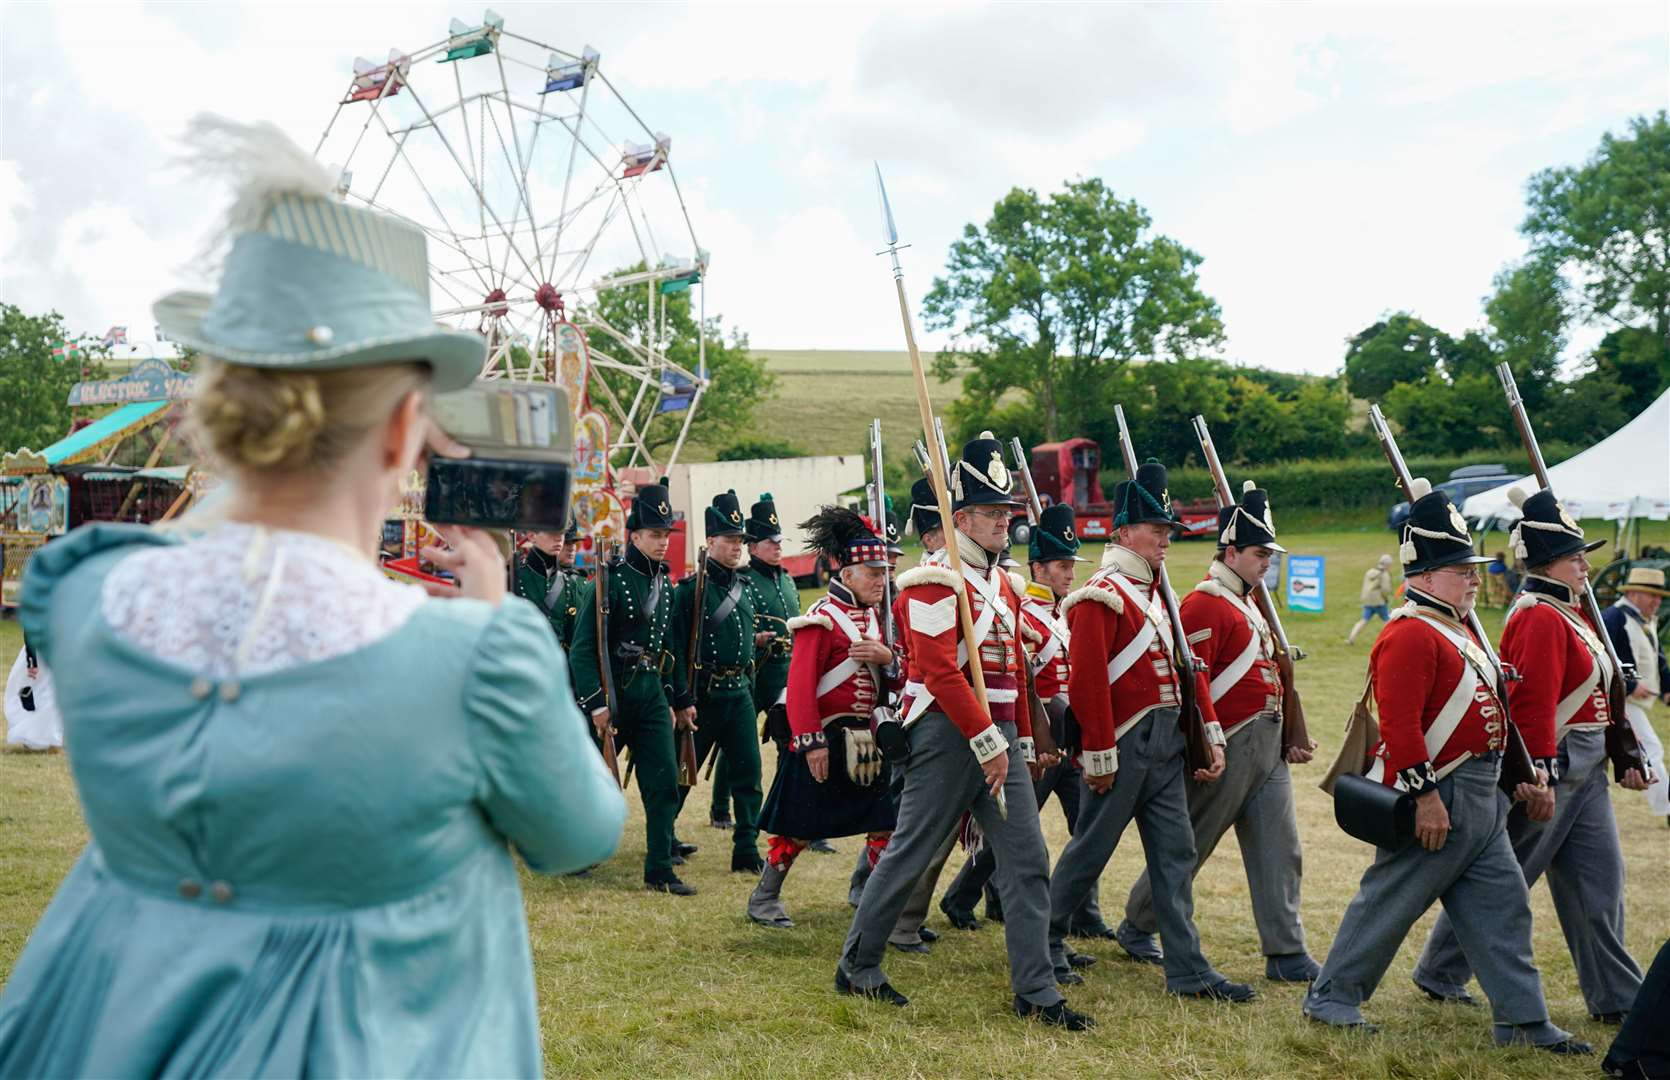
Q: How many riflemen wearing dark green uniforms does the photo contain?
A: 5